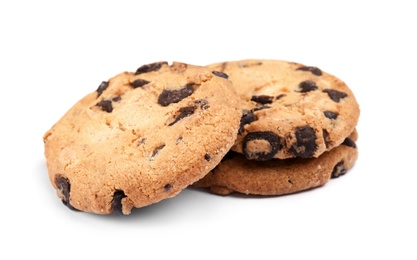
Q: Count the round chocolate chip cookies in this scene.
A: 3